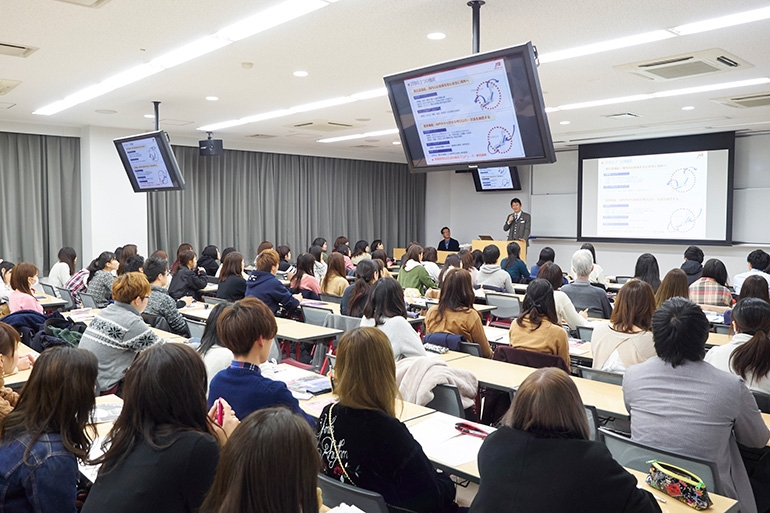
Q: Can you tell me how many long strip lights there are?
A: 3